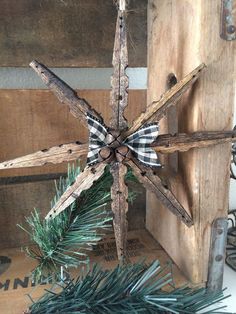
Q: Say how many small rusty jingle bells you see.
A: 3